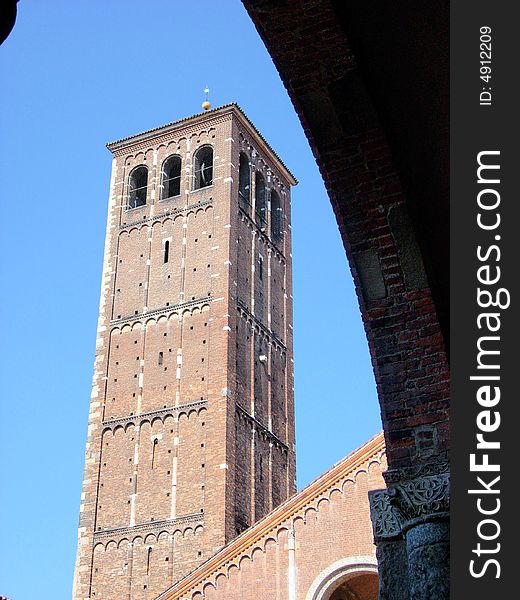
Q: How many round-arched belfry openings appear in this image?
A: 6